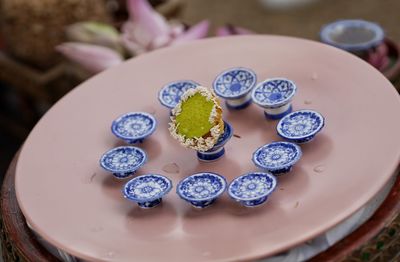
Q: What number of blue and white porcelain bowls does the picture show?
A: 11